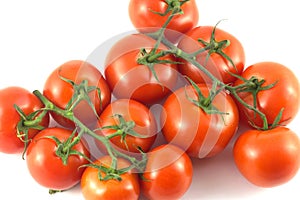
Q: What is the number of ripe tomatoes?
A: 12